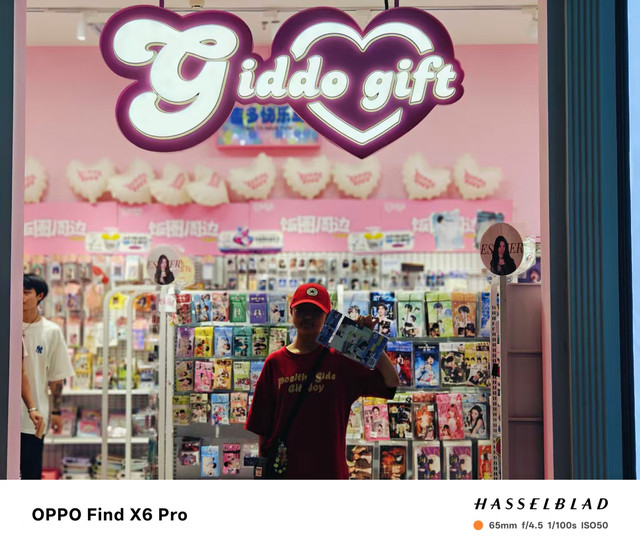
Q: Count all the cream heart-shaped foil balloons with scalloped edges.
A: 10